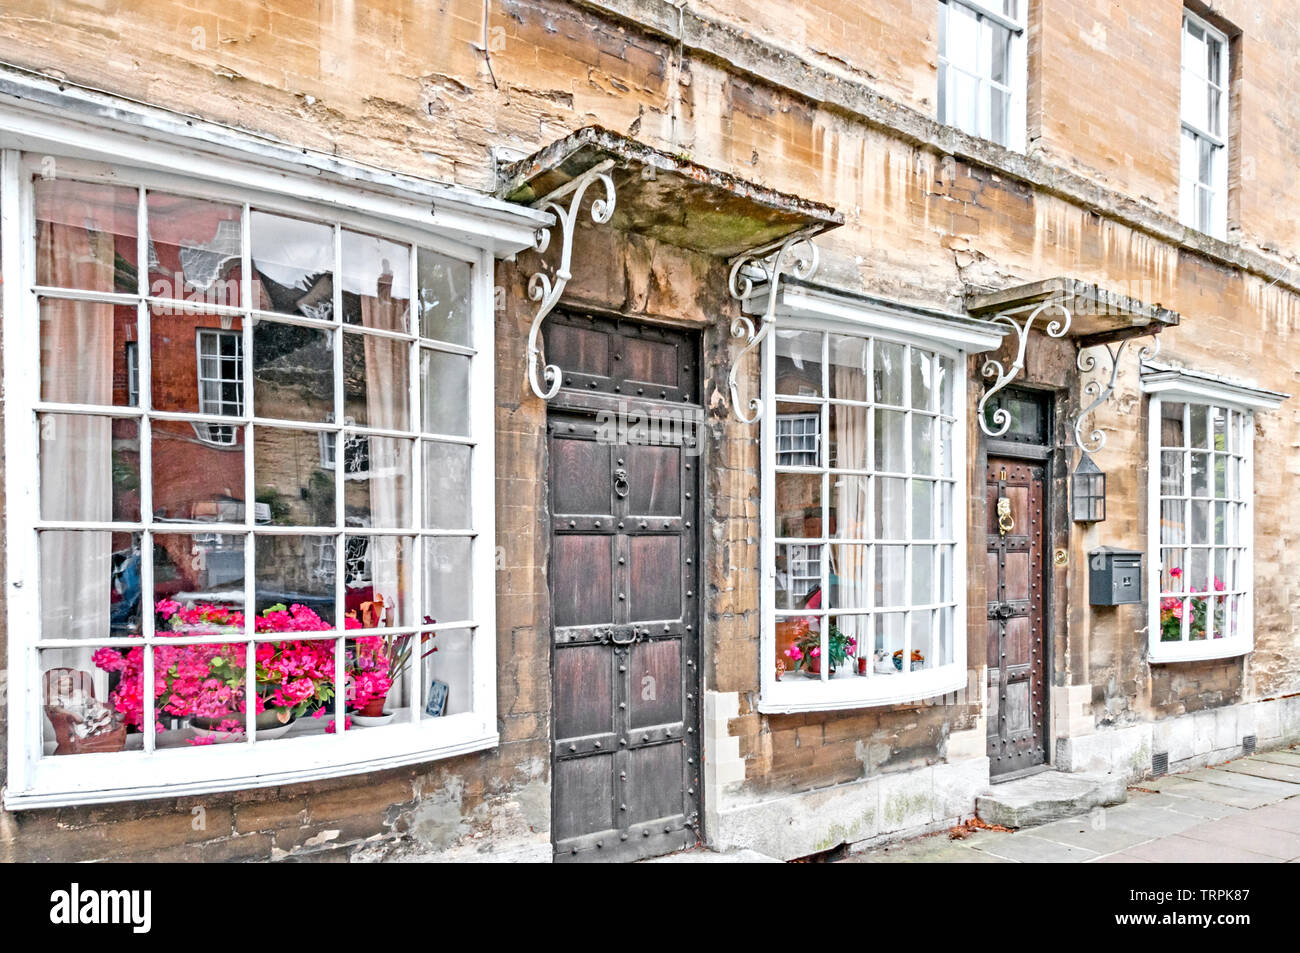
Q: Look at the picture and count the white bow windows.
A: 3